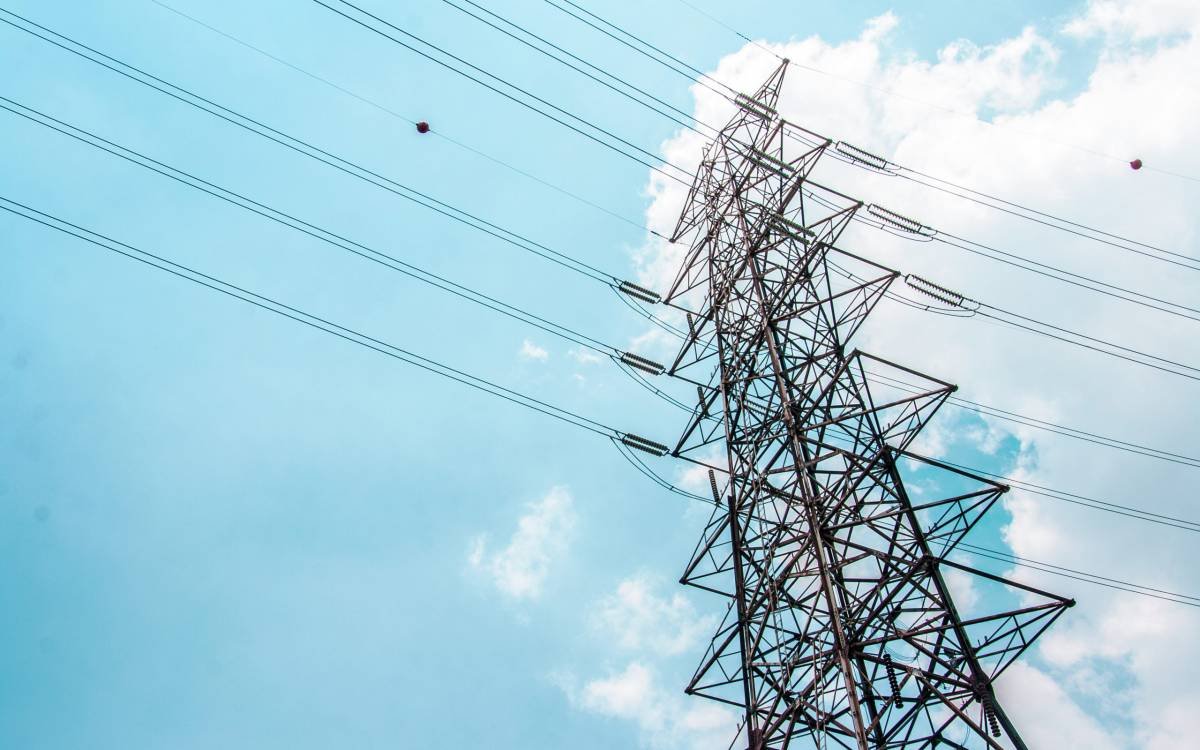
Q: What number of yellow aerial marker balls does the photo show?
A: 0